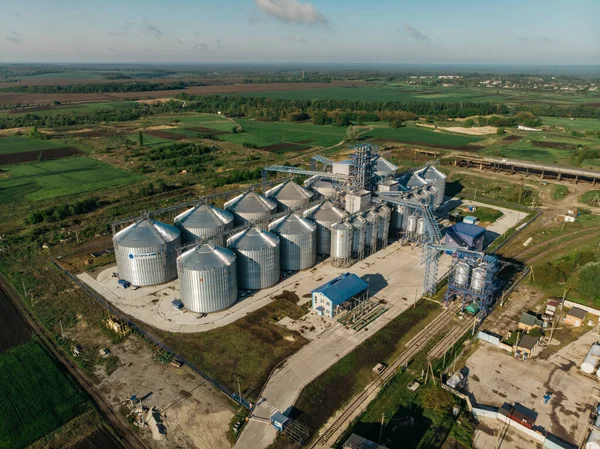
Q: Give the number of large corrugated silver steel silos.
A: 12